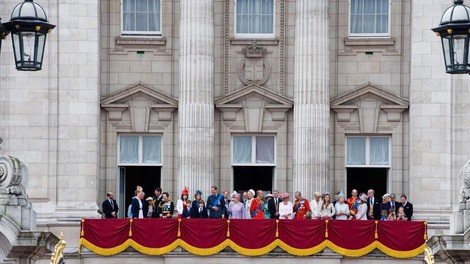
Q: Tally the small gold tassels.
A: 8